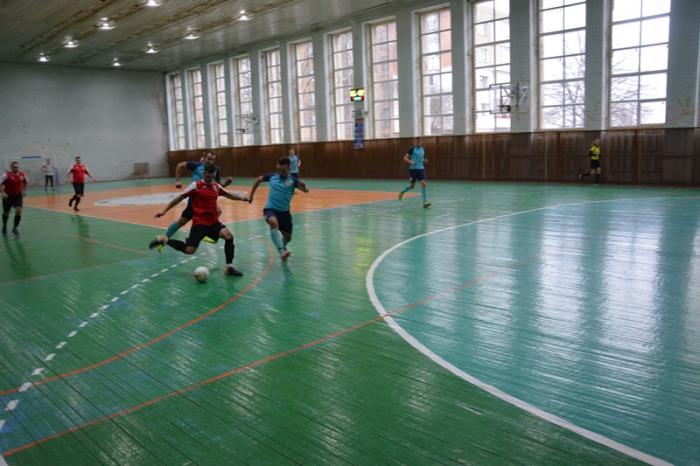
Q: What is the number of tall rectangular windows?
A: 12